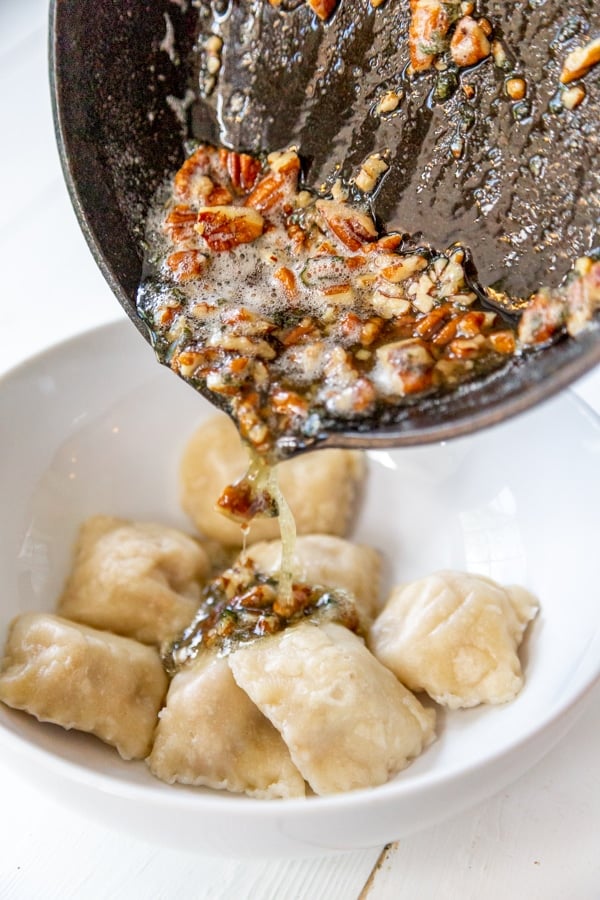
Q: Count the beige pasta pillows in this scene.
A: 7